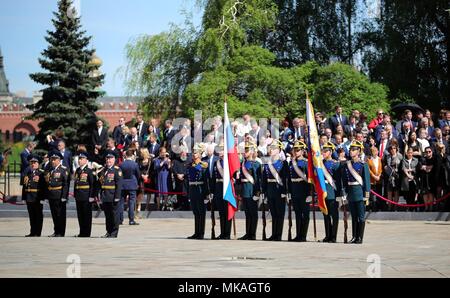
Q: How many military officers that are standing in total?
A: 11